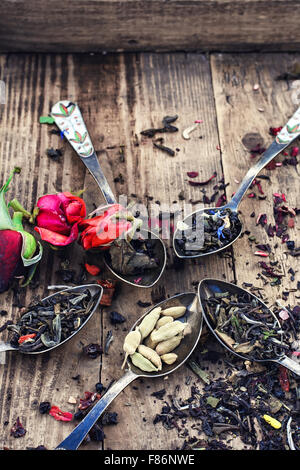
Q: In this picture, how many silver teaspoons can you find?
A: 5